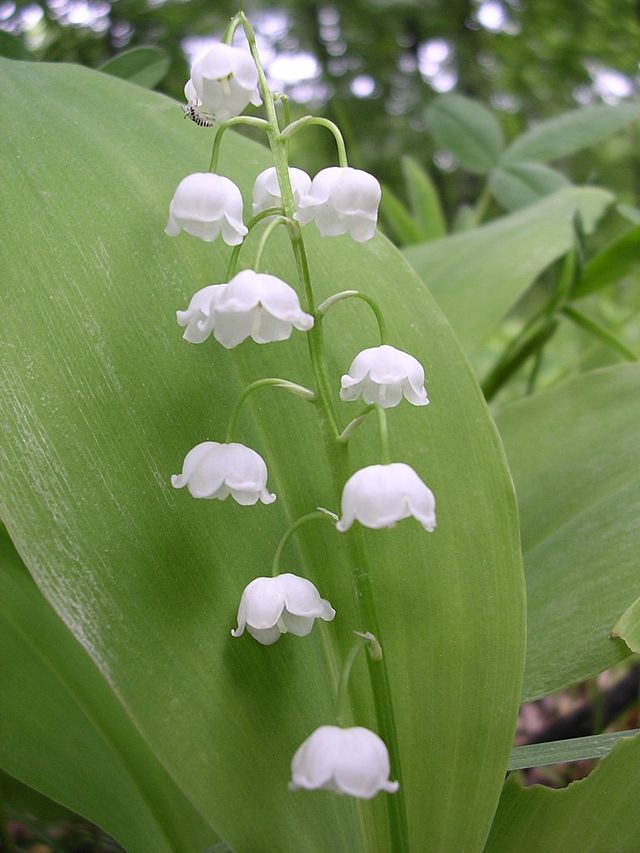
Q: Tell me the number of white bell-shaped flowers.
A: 11